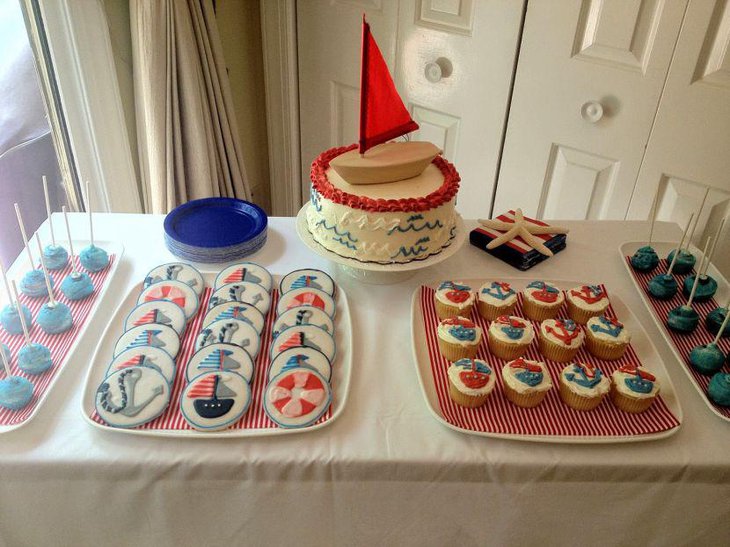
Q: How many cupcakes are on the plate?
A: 12